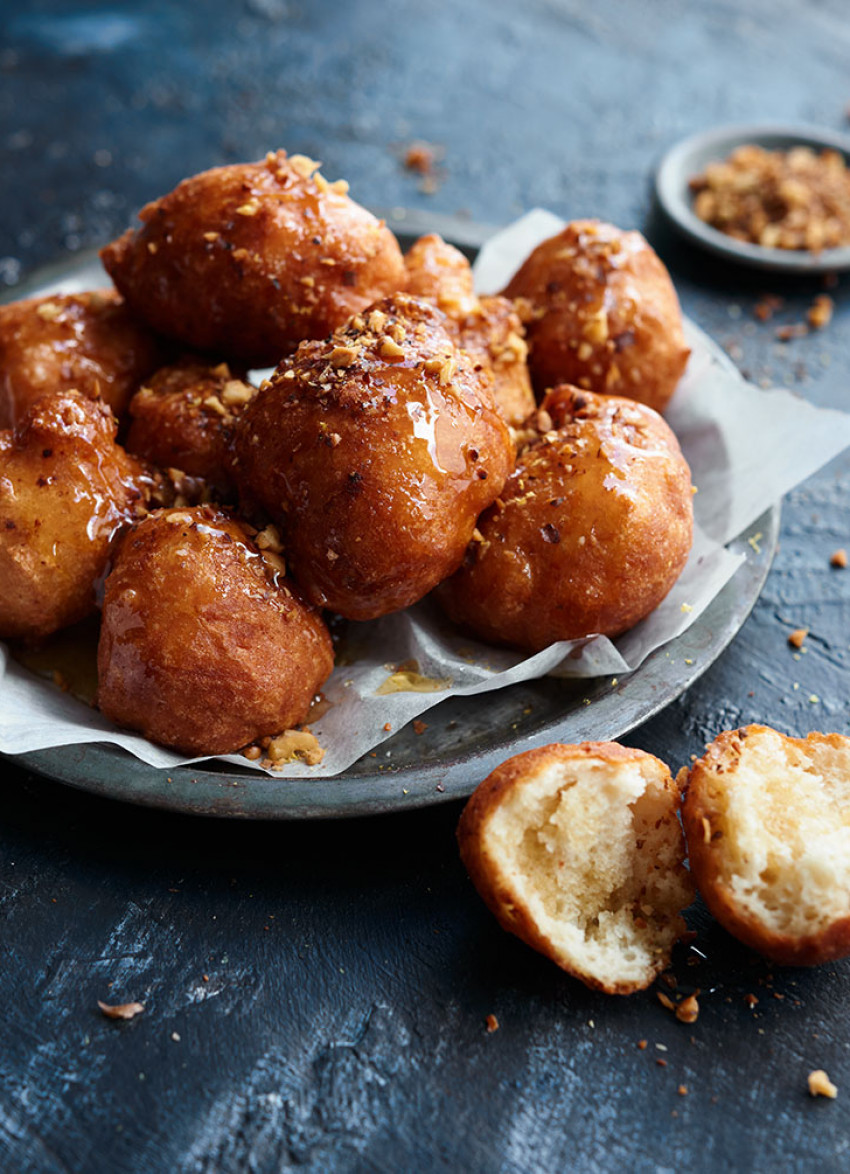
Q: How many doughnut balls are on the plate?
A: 9